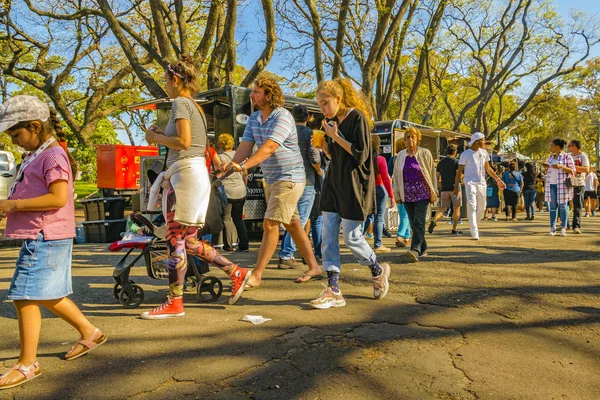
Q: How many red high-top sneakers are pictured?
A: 2